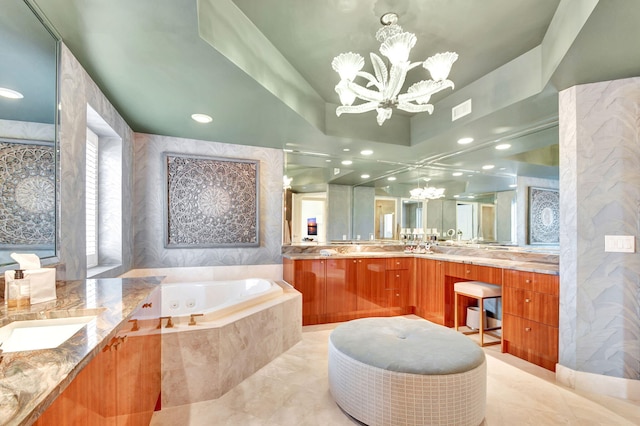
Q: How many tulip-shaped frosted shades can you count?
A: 5